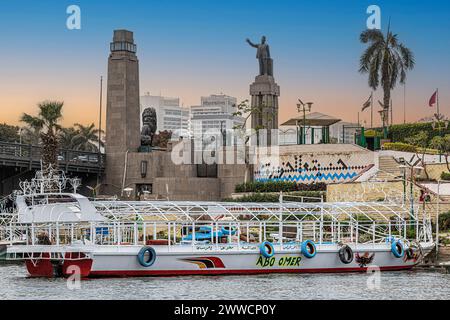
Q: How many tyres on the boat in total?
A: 5